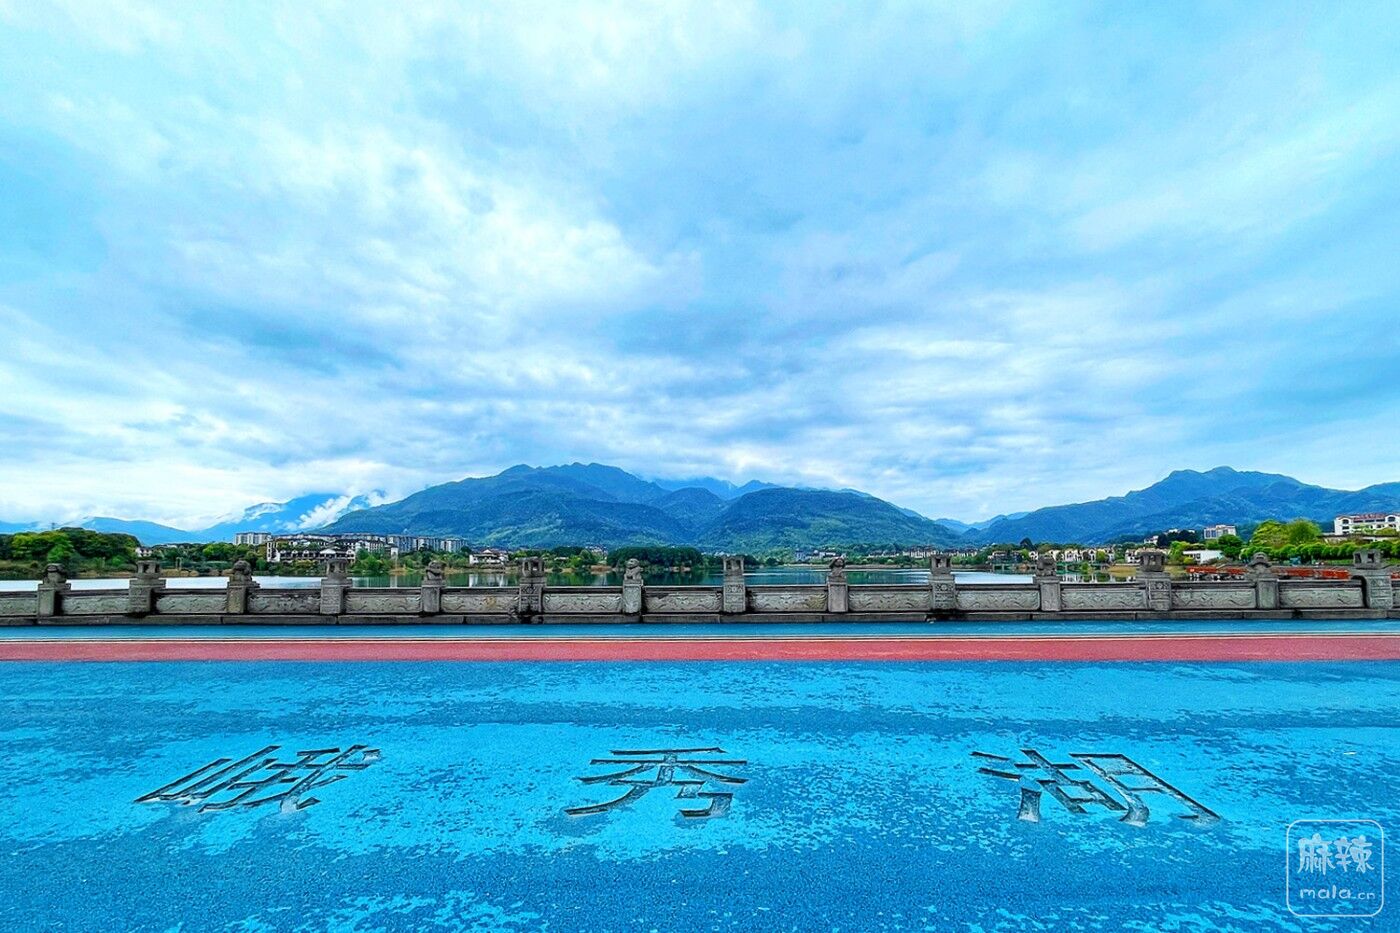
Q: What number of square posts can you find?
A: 7